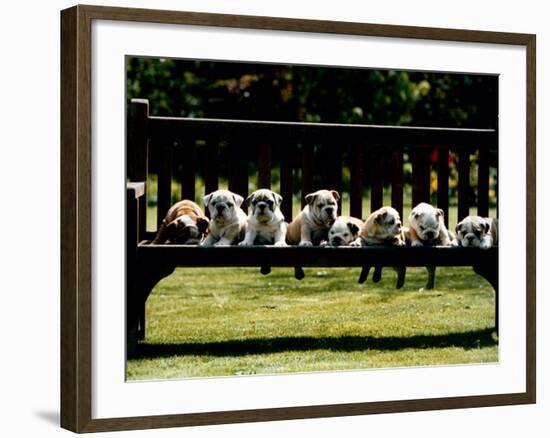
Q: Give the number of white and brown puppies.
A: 8